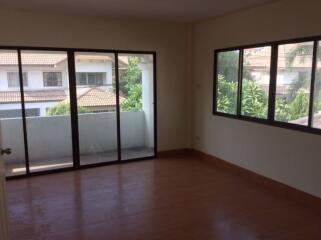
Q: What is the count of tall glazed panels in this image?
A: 4